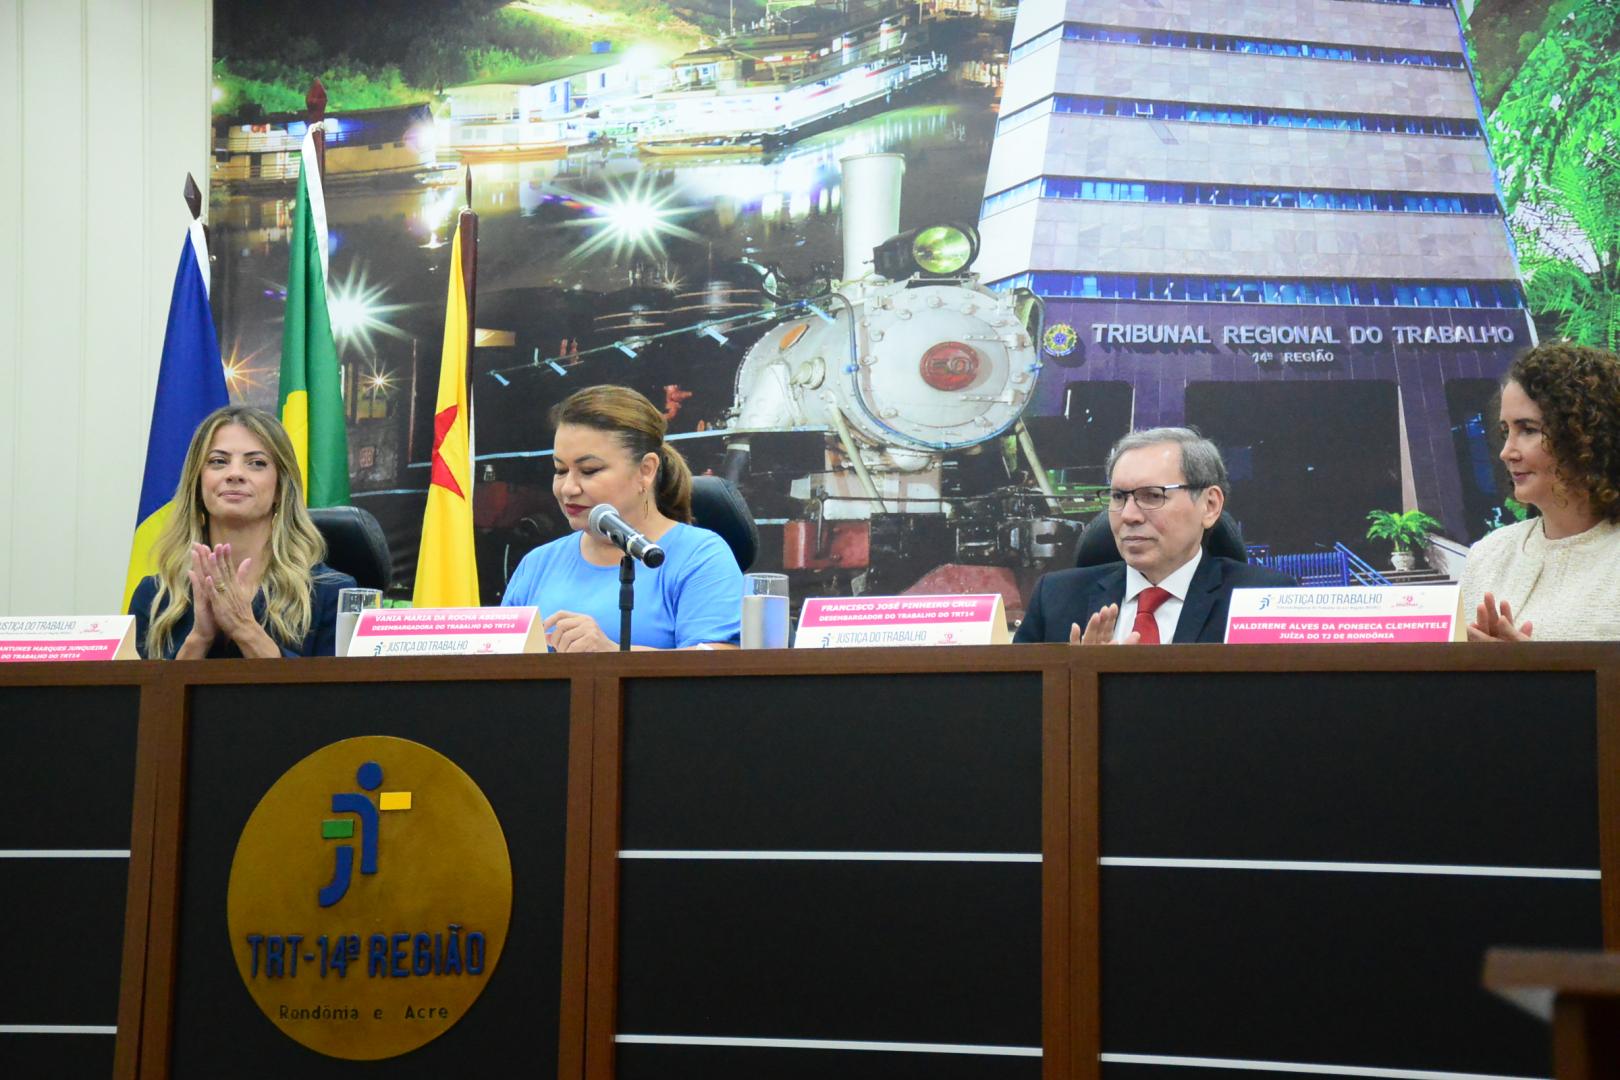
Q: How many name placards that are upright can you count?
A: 4